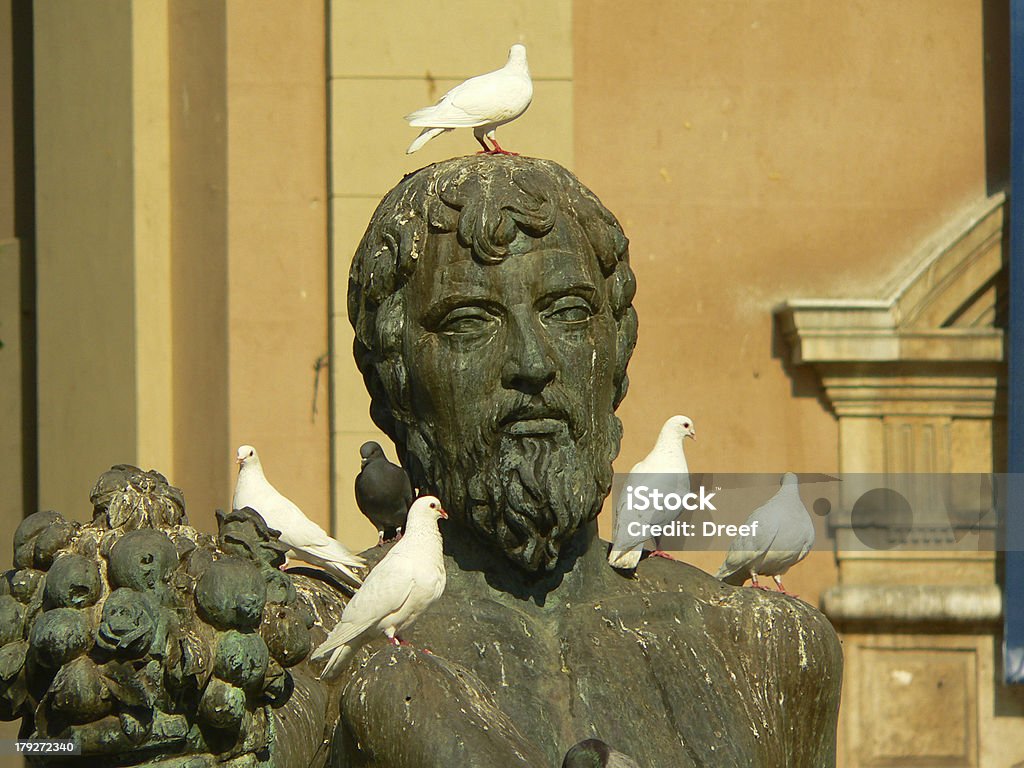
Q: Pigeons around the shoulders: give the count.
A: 5